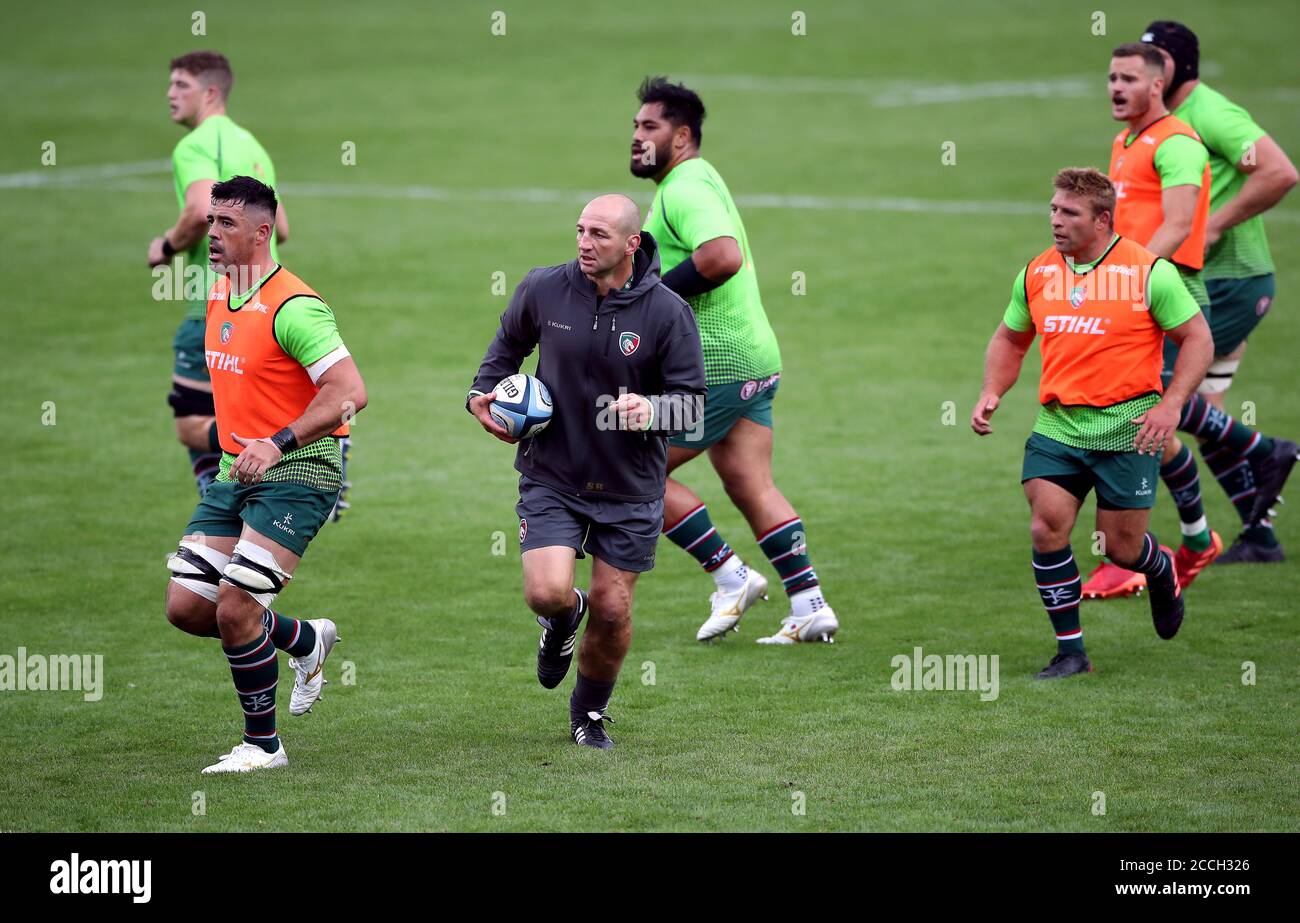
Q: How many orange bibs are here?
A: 3